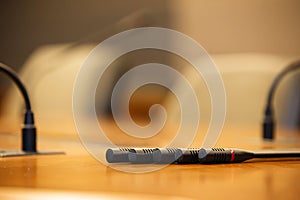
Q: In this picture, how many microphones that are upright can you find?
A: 2